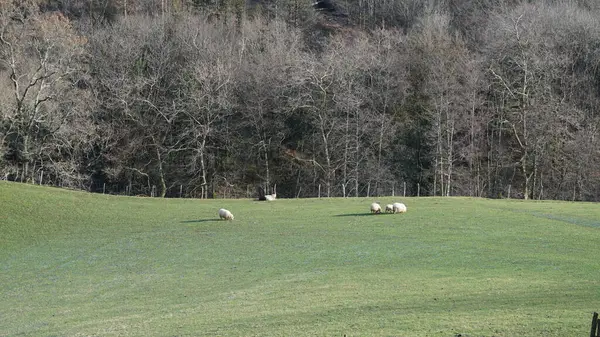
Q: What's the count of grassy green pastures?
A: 1